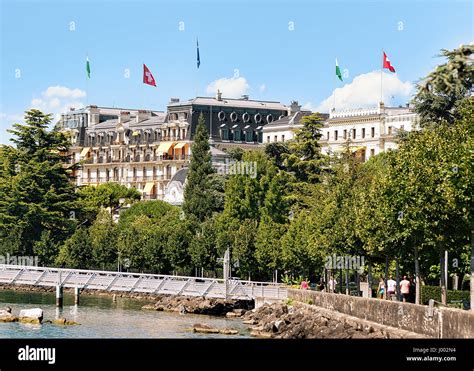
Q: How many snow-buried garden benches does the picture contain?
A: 0